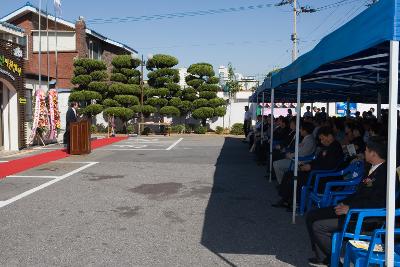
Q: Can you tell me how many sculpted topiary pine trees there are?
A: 4